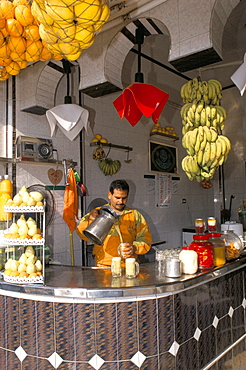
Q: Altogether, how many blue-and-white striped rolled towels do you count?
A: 0